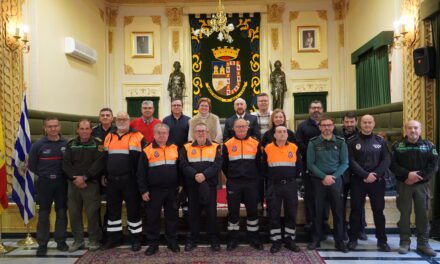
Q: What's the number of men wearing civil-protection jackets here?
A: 5